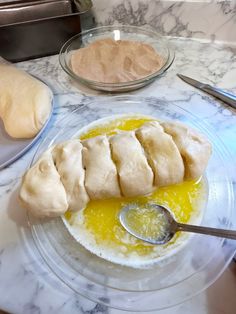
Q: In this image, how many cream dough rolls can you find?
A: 6